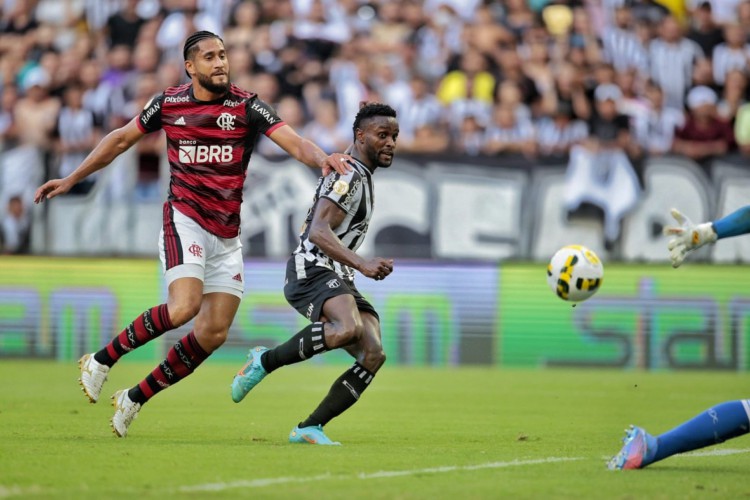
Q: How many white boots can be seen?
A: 2